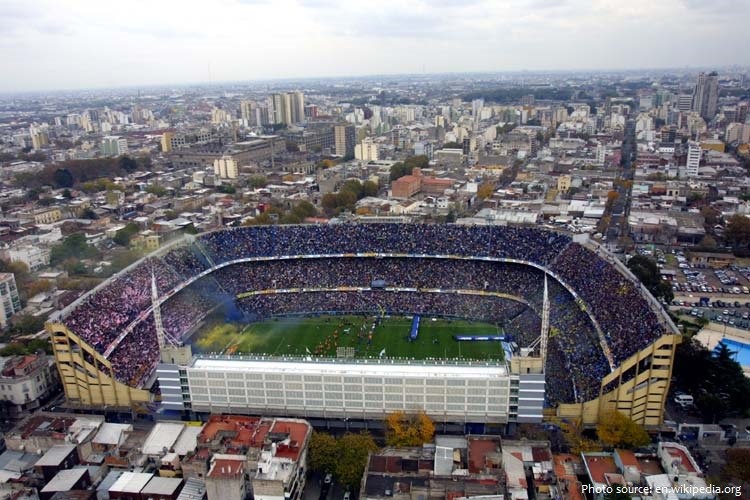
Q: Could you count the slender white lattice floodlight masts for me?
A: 2